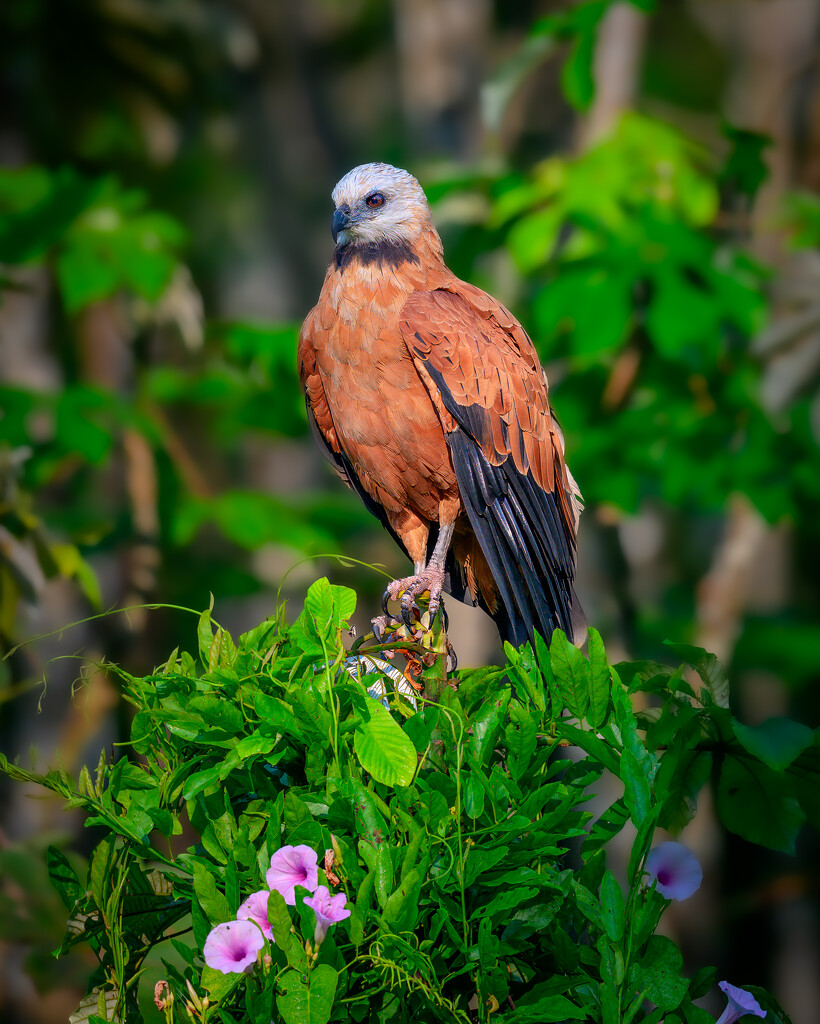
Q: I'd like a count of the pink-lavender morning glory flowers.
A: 6